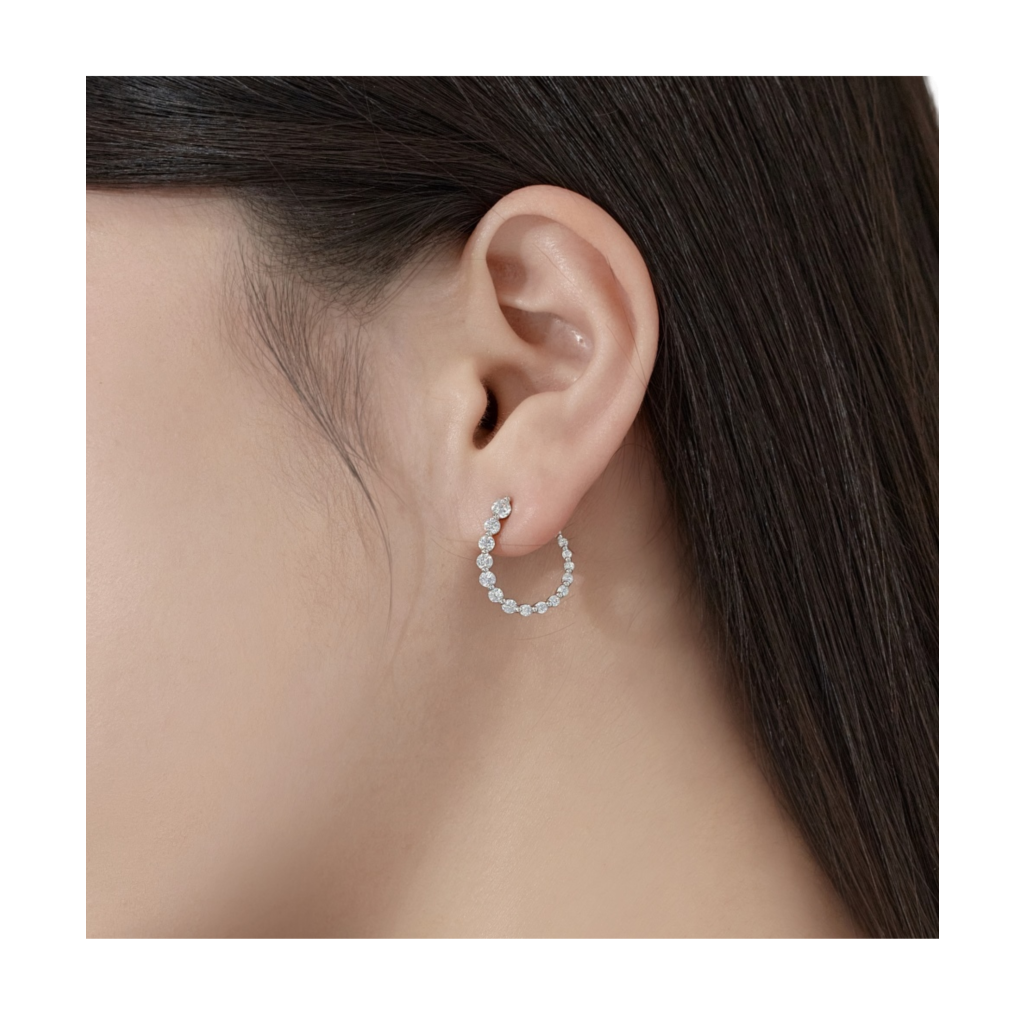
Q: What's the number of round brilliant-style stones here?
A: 15